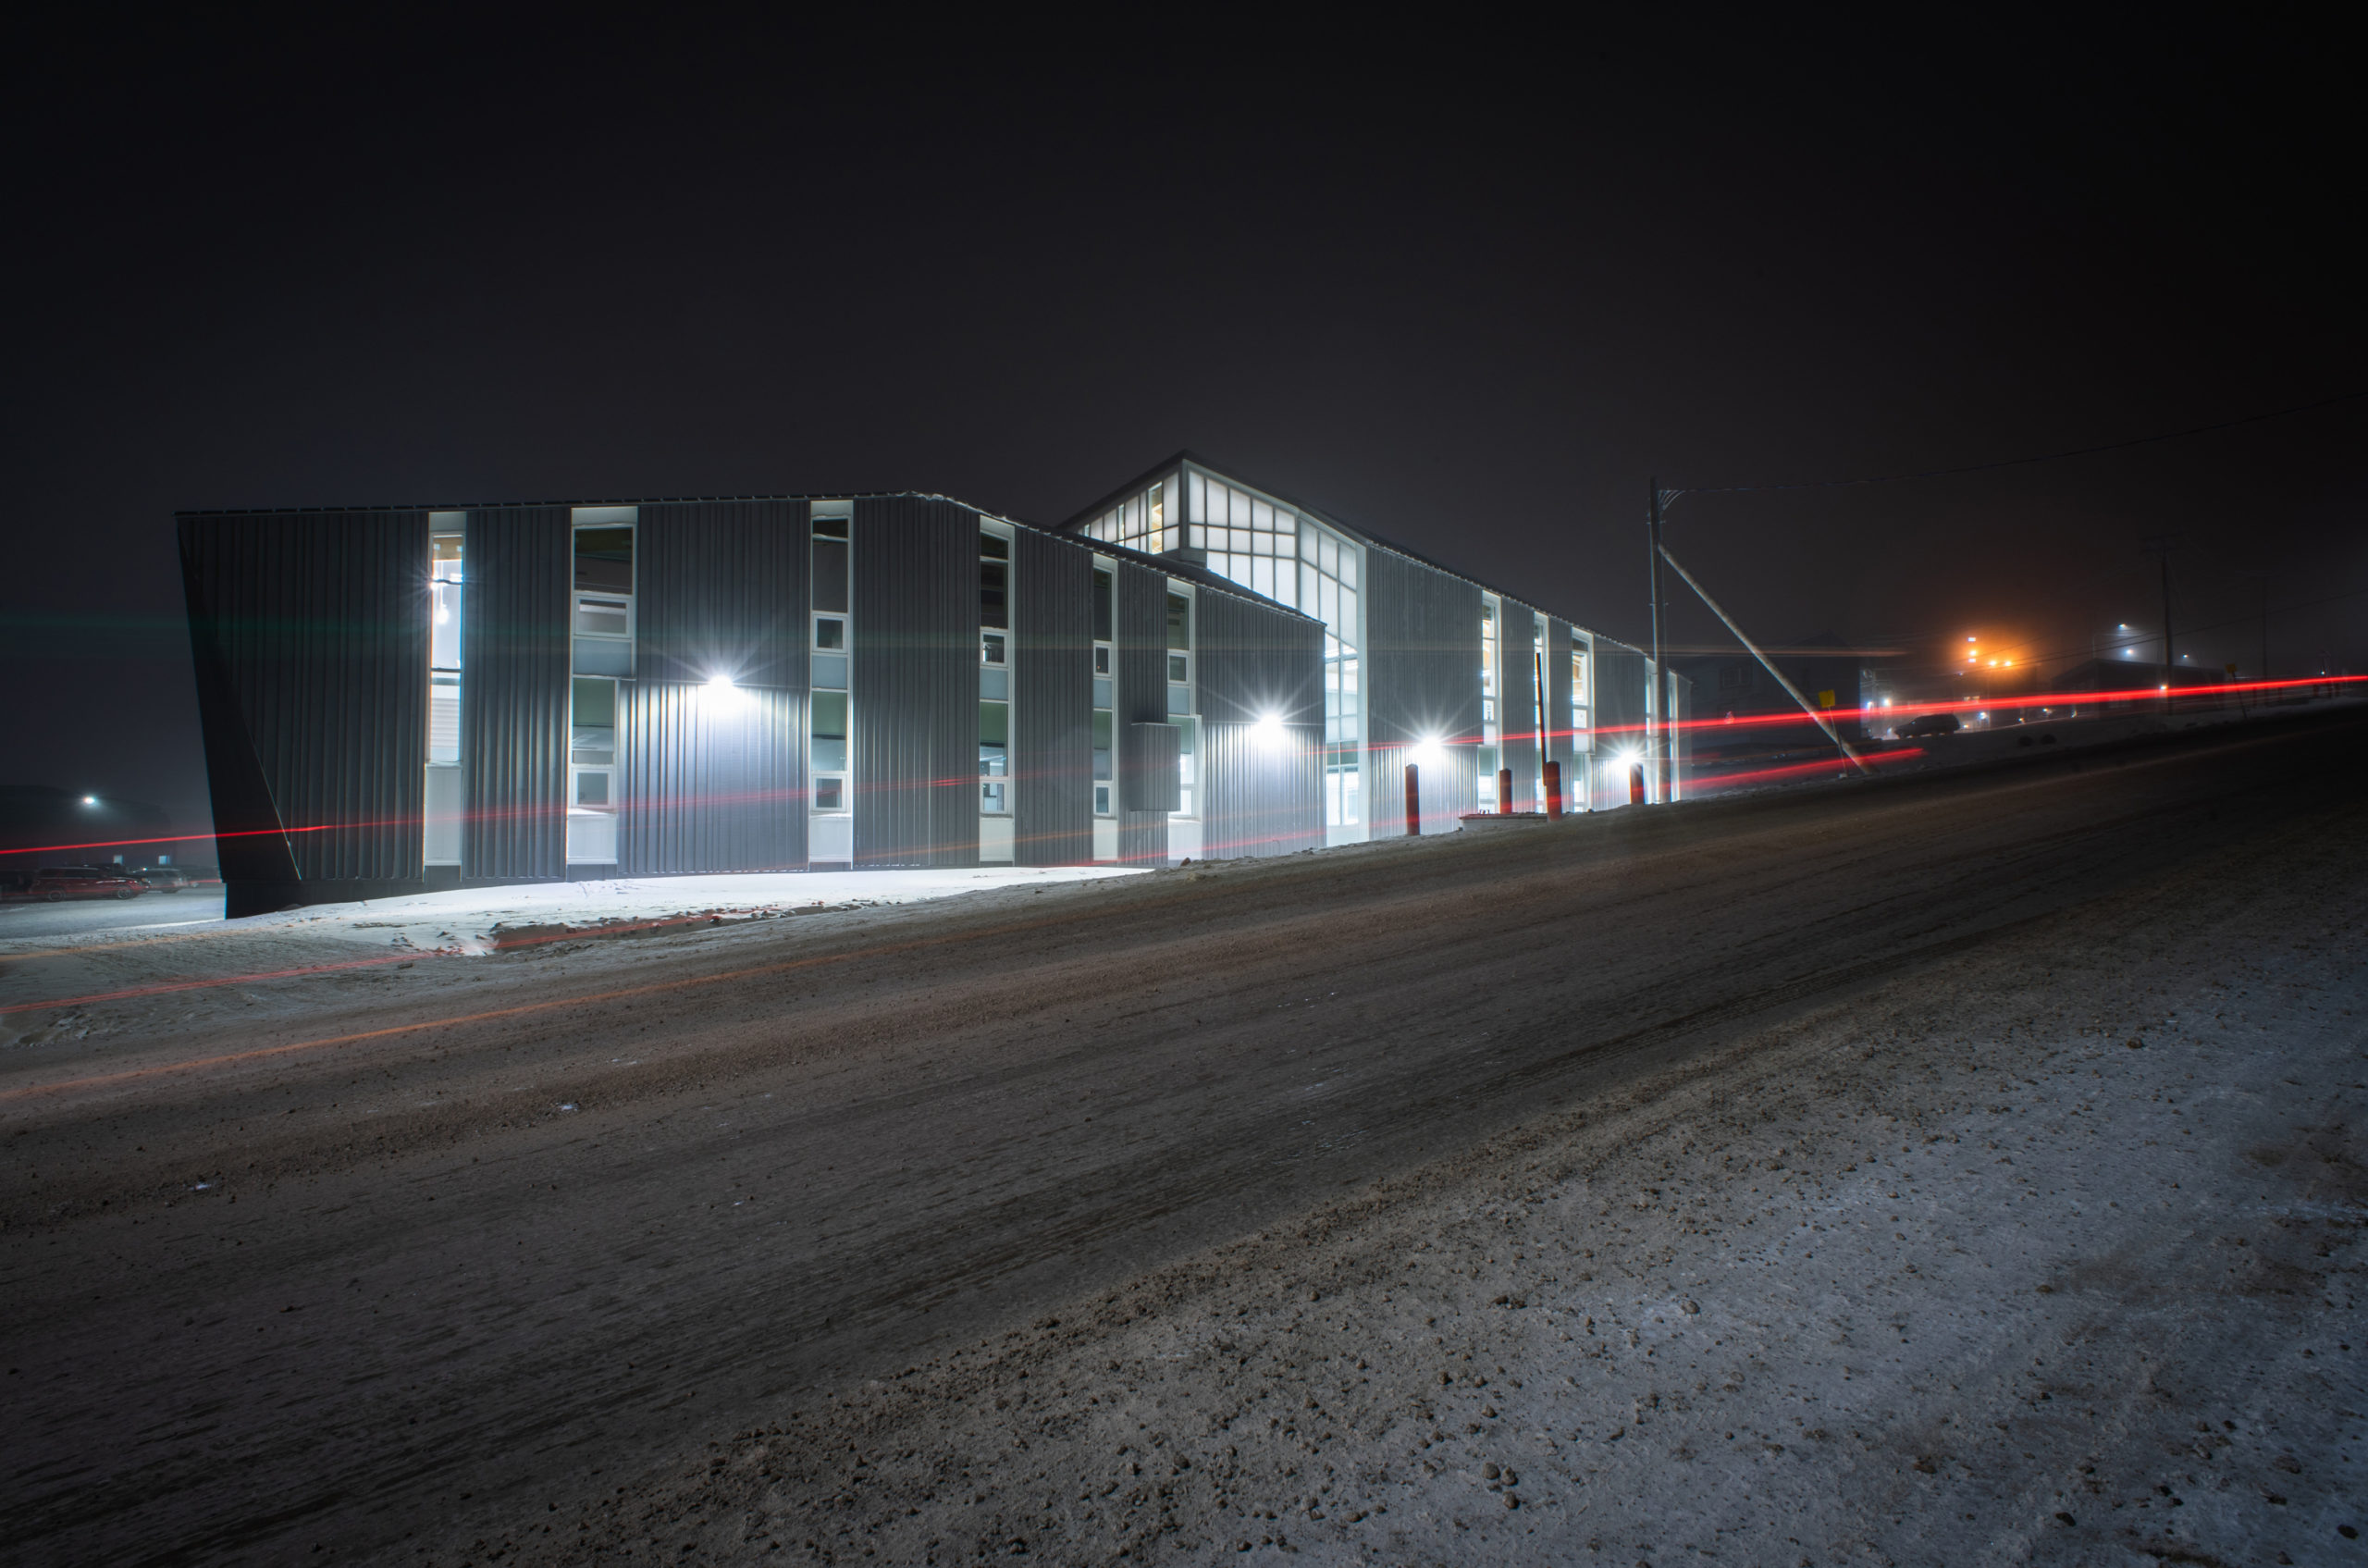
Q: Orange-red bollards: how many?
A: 4